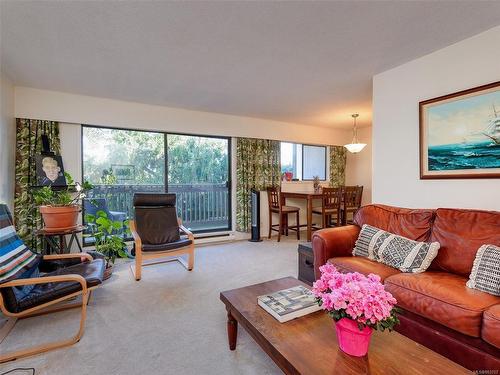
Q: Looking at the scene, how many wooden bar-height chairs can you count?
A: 3